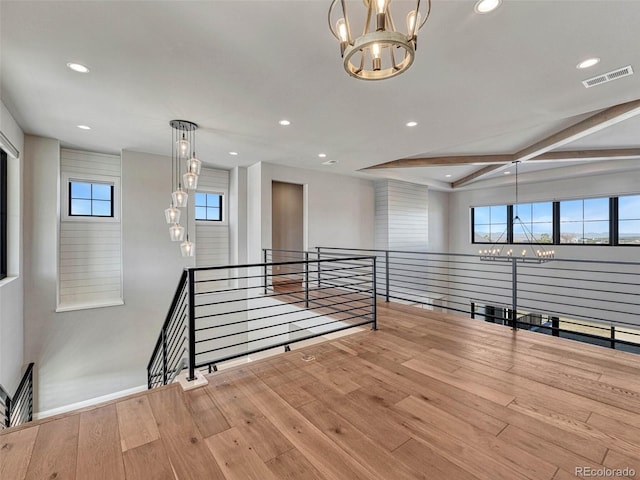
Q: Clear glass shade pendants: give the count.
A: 7